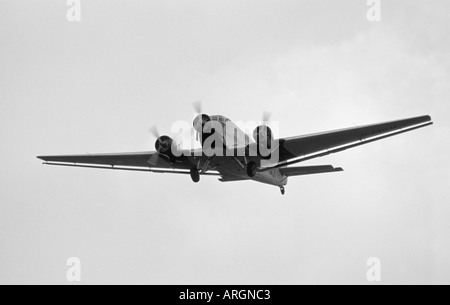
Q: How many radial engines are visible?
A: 3